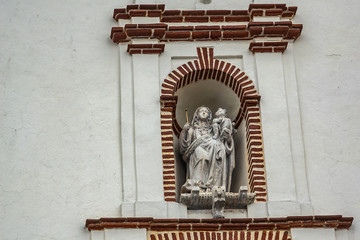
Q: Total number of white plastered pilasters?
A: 2